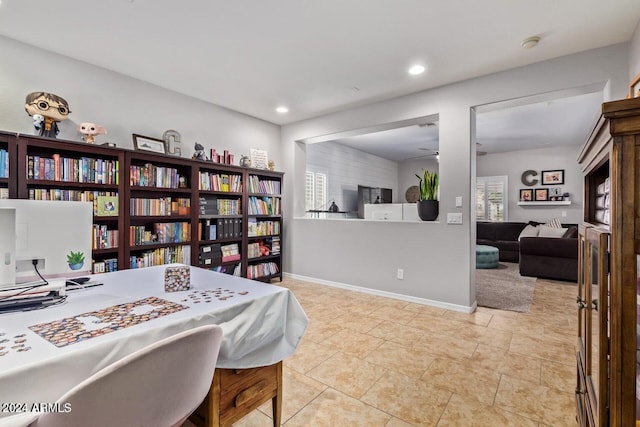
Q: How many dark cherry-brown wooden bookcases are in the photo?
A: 5